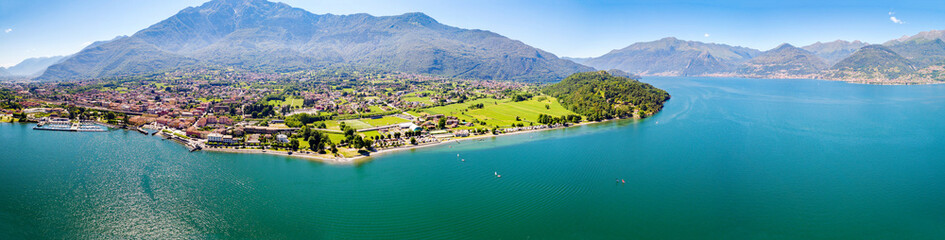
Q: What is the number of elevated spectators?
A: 0